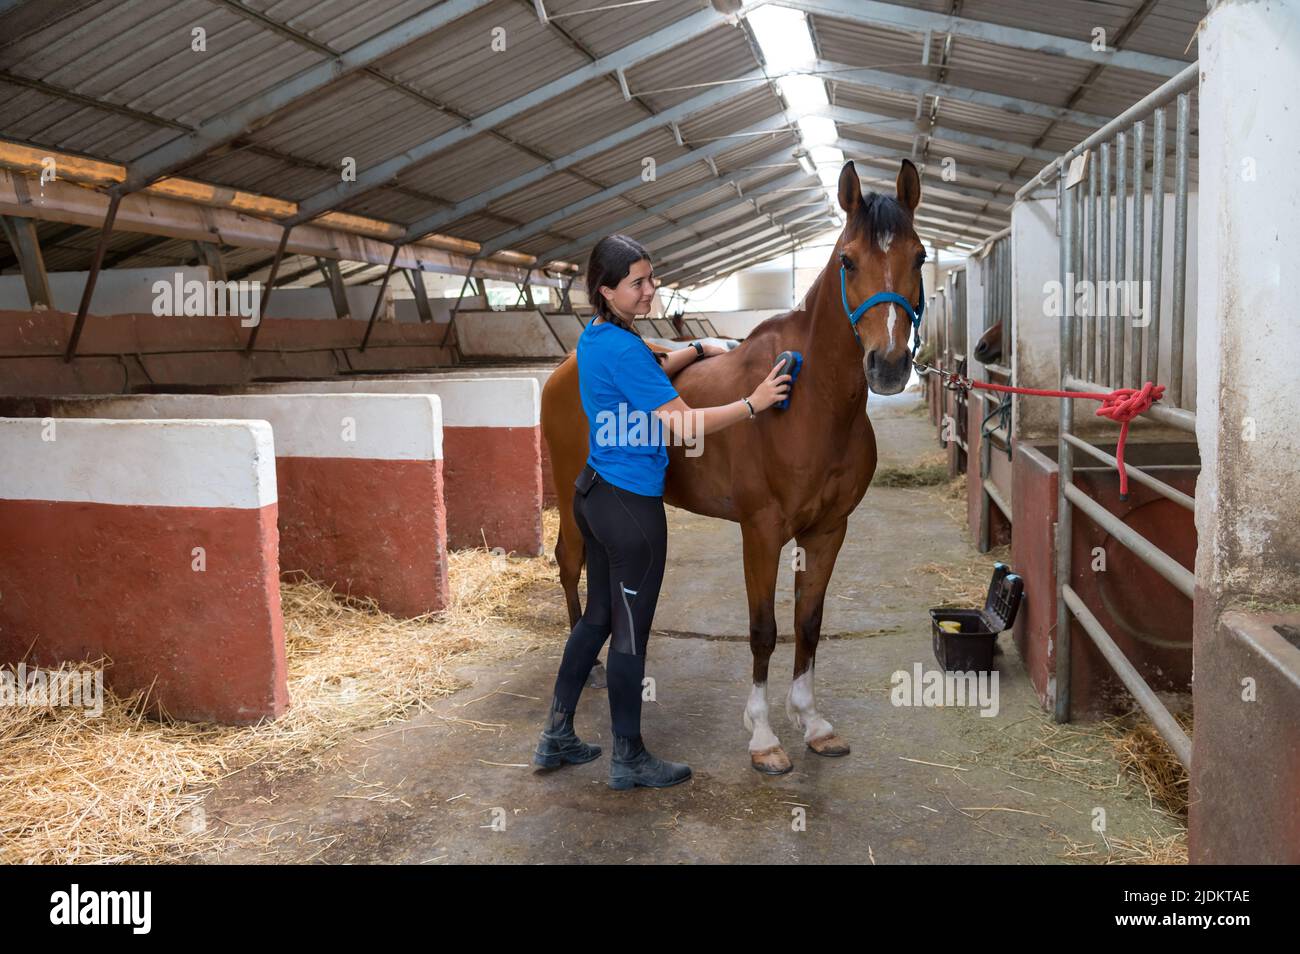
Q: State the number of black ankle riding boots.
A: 2